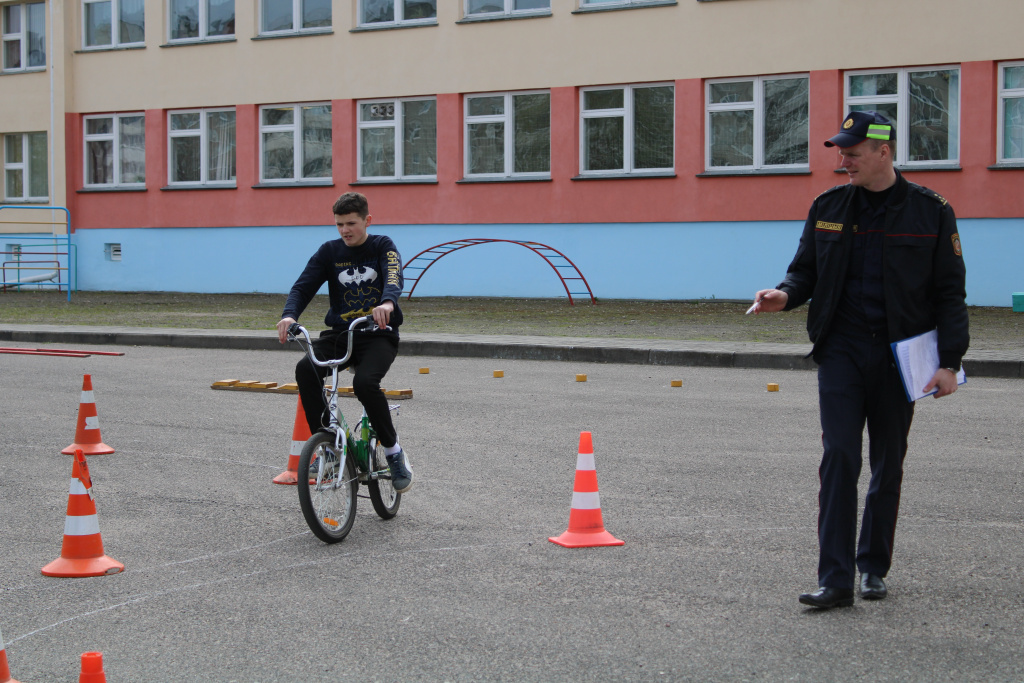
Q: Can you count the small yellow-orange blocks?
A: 5